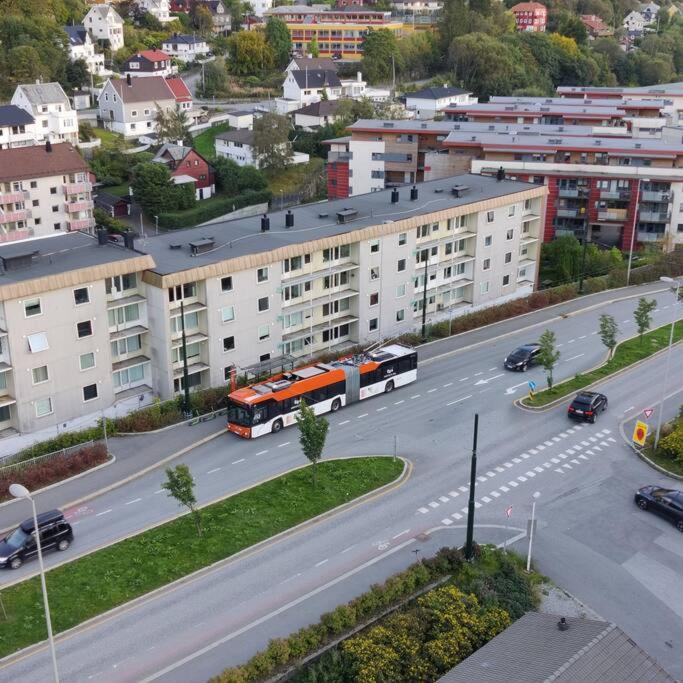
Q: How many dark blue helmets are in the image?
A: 0